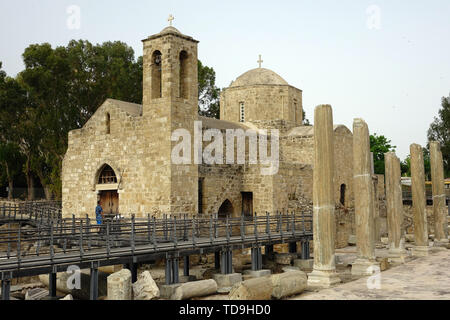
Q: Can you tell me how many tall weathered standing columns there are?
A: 5